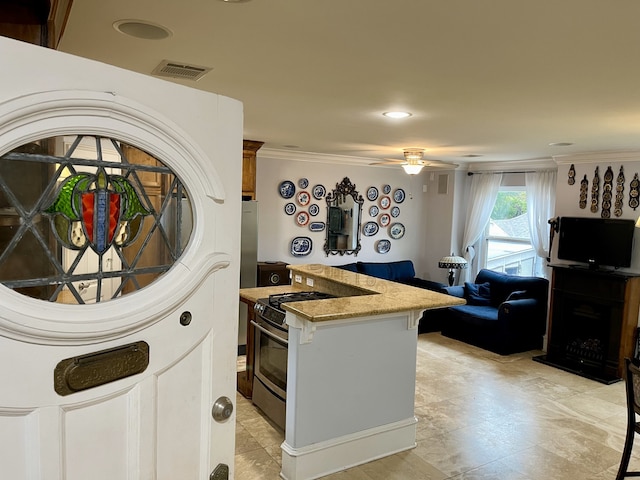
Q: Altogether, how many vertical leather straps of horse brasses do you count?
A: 6